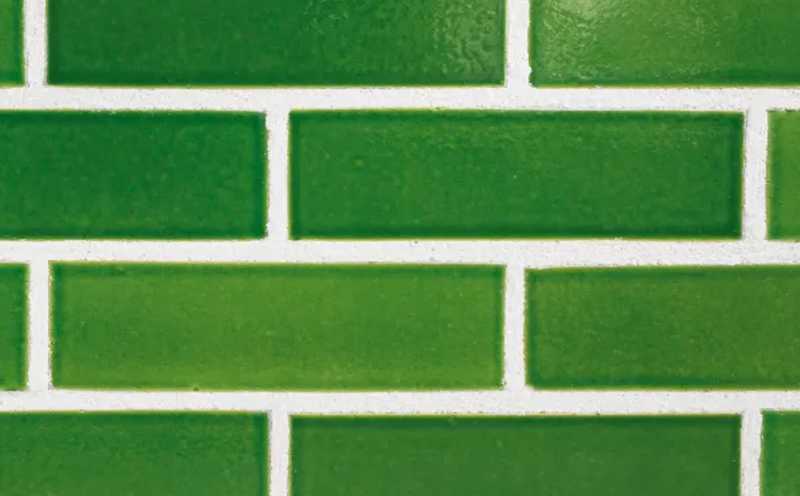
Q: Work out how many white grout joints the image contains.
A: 11